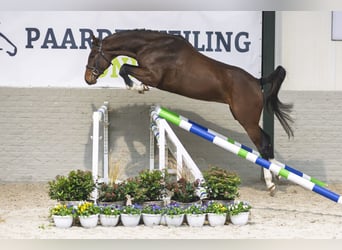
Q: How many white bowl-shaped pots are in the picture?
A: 9